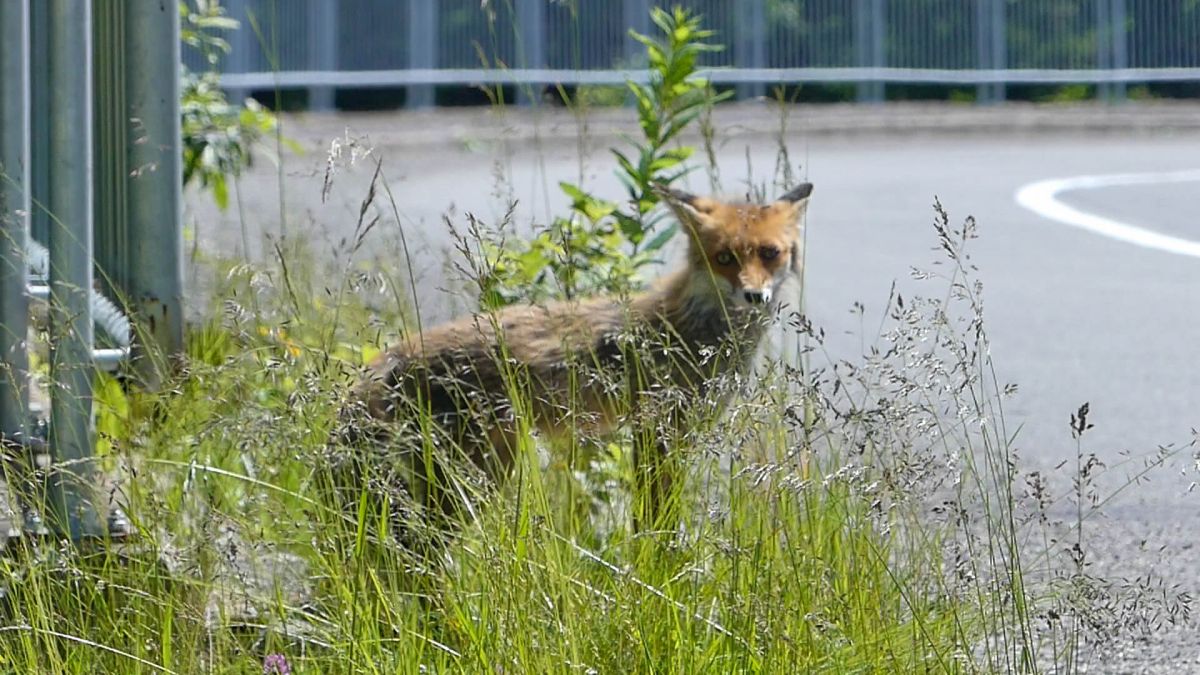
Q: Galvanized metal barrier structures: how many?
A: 2